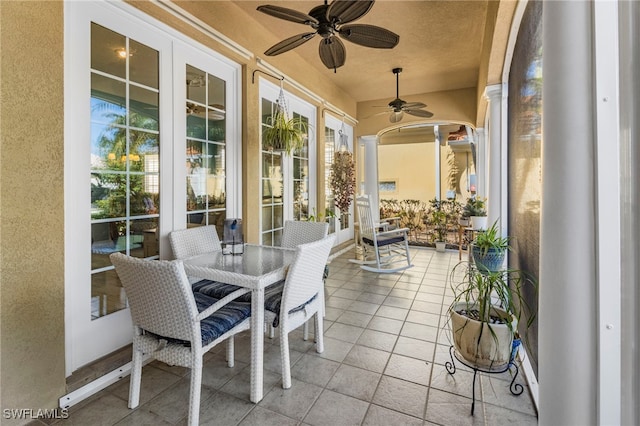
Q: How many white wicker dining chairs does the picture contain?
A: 4